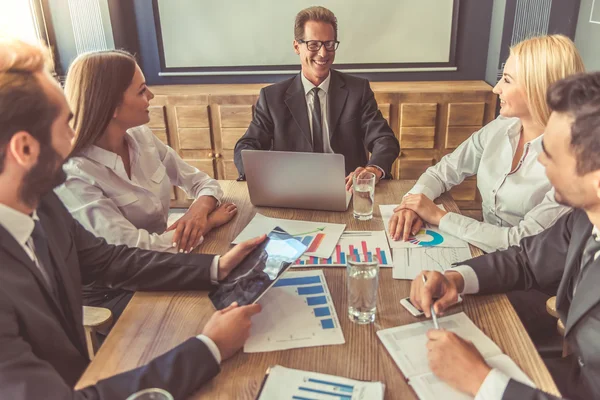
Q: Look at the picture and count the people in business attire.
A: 5